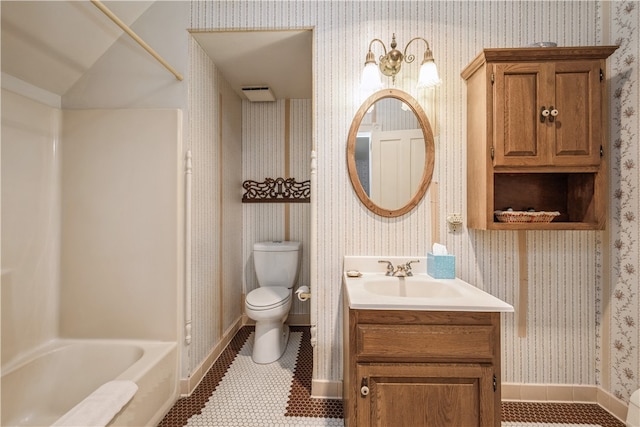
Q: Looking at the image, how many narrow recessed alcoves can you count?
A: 1